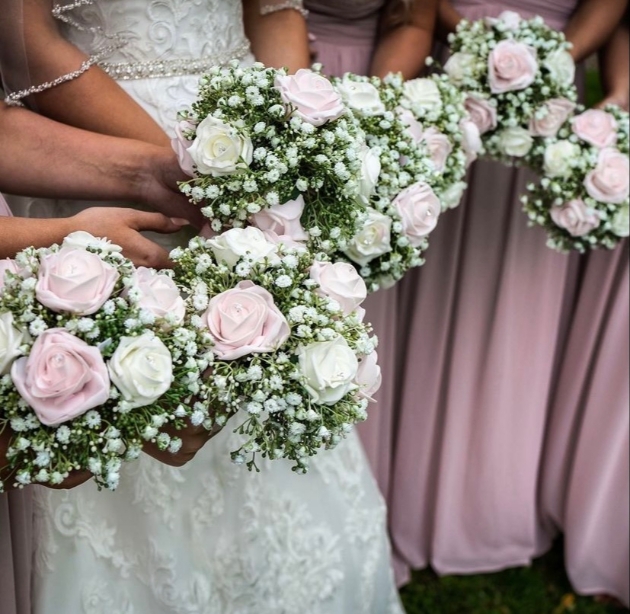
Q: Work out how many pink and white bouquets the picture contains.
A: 7